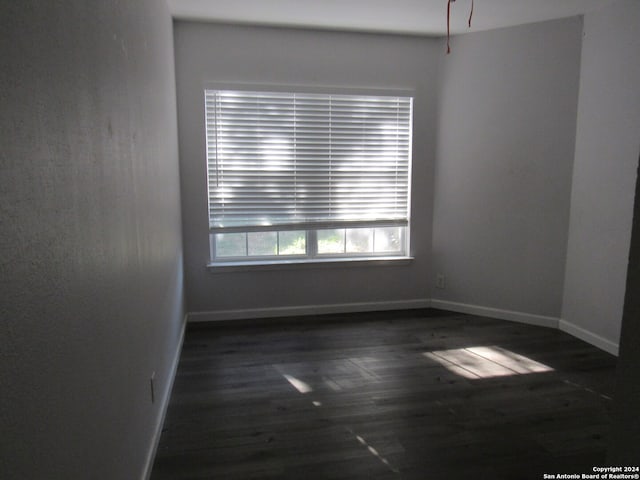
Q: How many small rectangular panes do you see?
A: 6